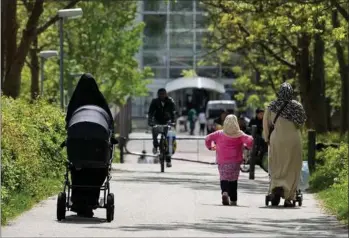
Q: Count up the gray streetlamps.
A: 2